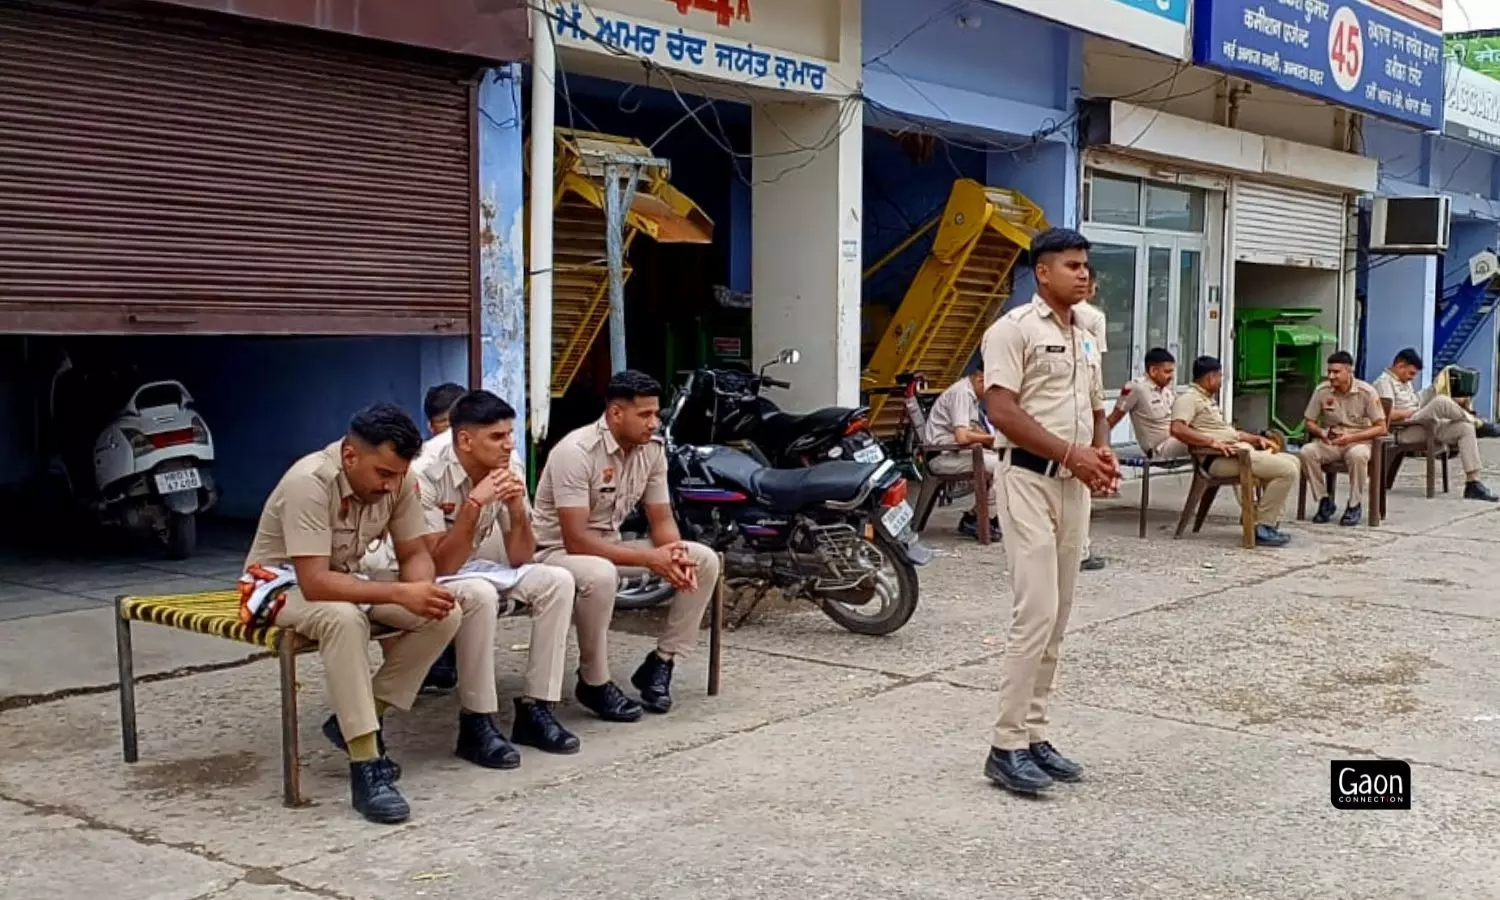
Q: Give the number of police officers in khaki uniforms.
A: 11